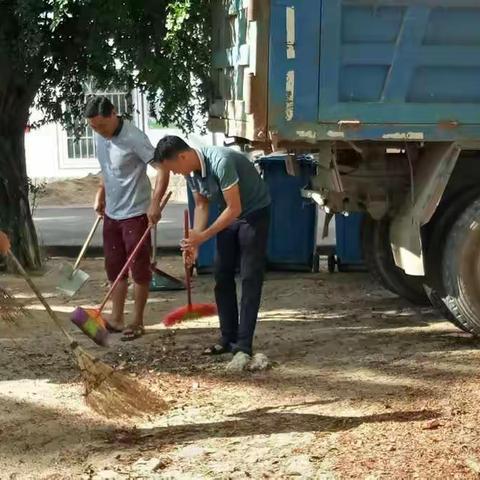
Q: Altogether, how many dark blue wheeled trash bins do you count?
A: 3